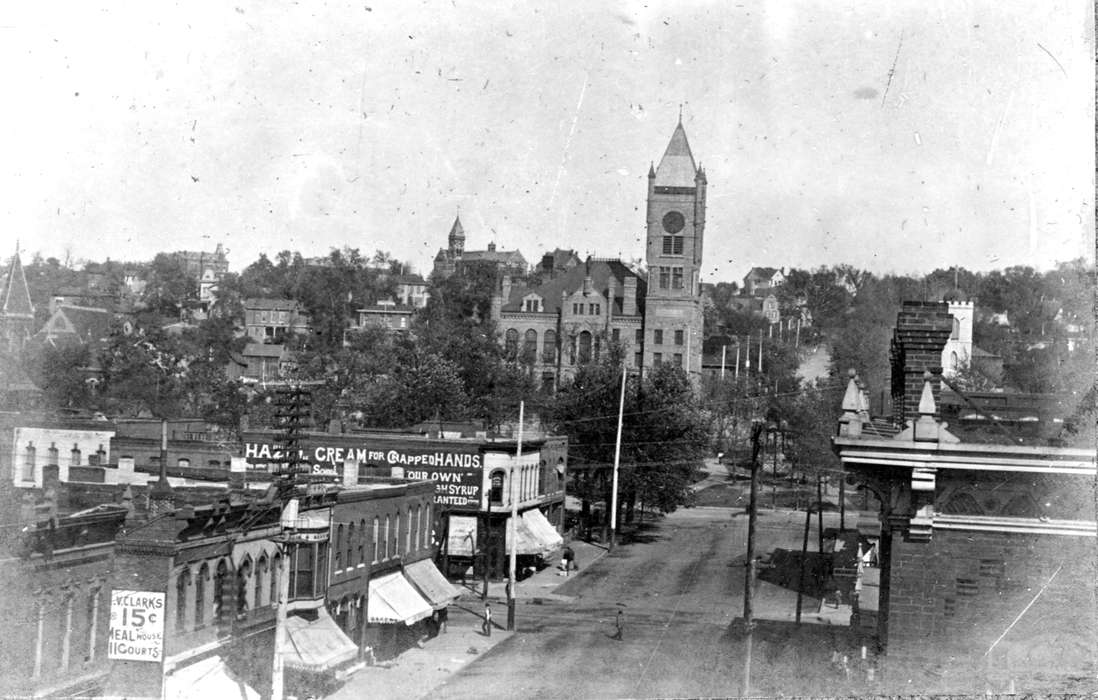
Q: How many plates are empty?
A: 0